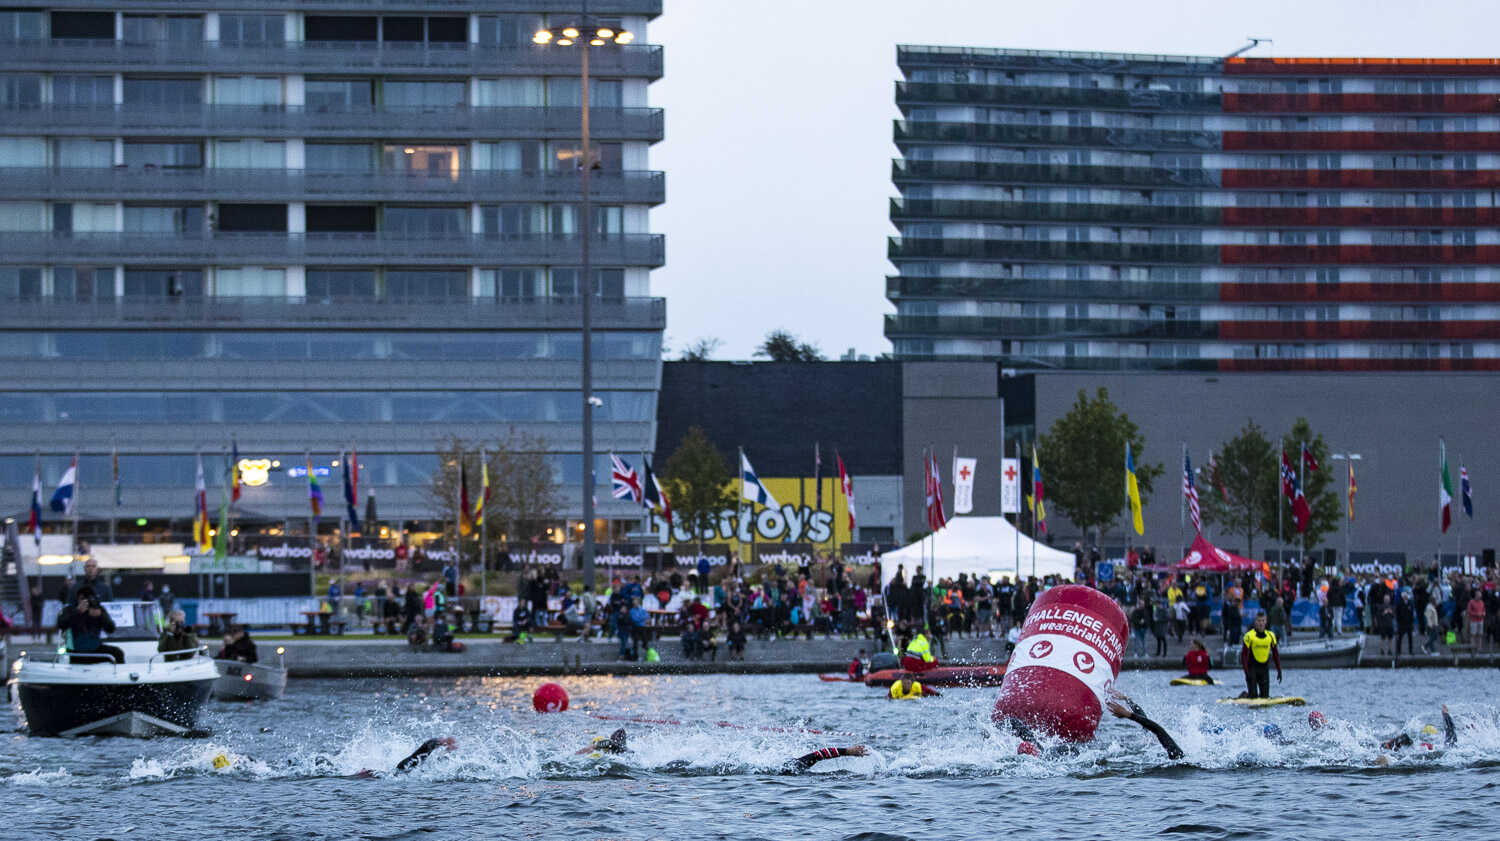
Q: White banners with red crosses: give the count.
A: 2